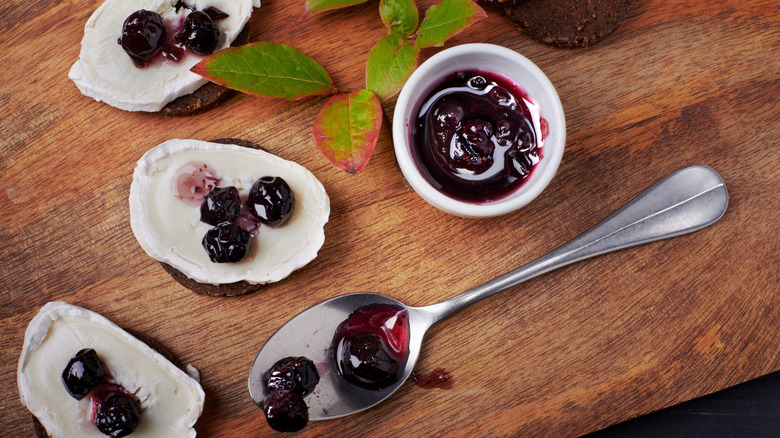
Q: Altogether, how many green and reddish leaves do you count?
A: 6